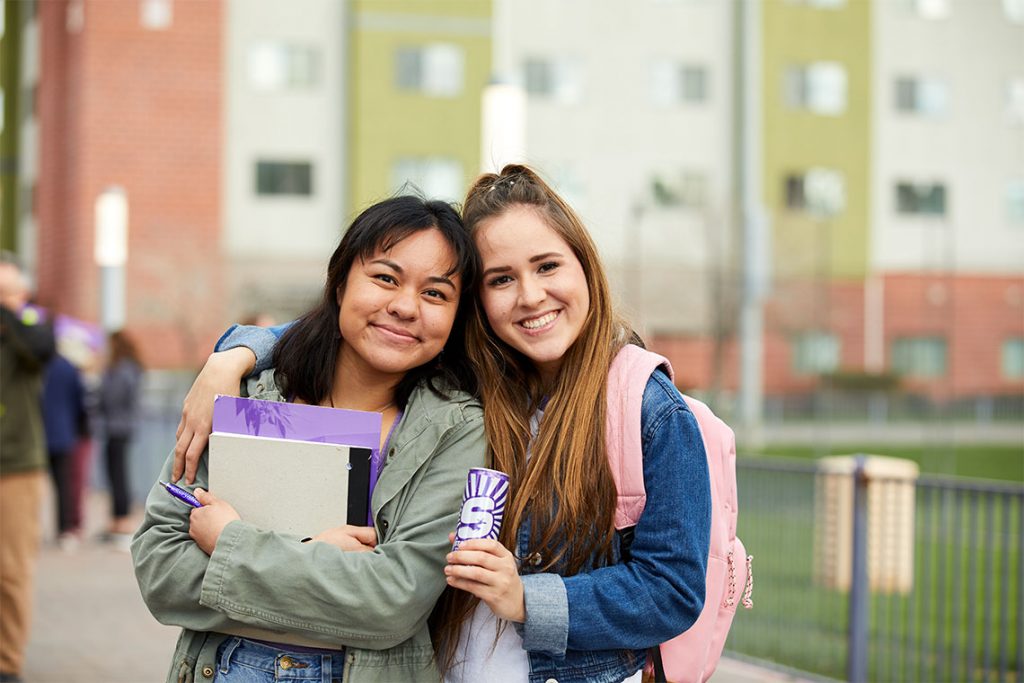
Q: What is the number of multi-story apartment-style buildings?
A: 1